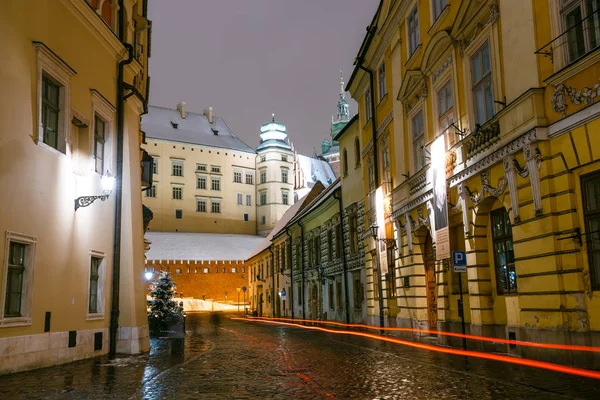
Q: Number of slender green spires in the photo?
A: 1